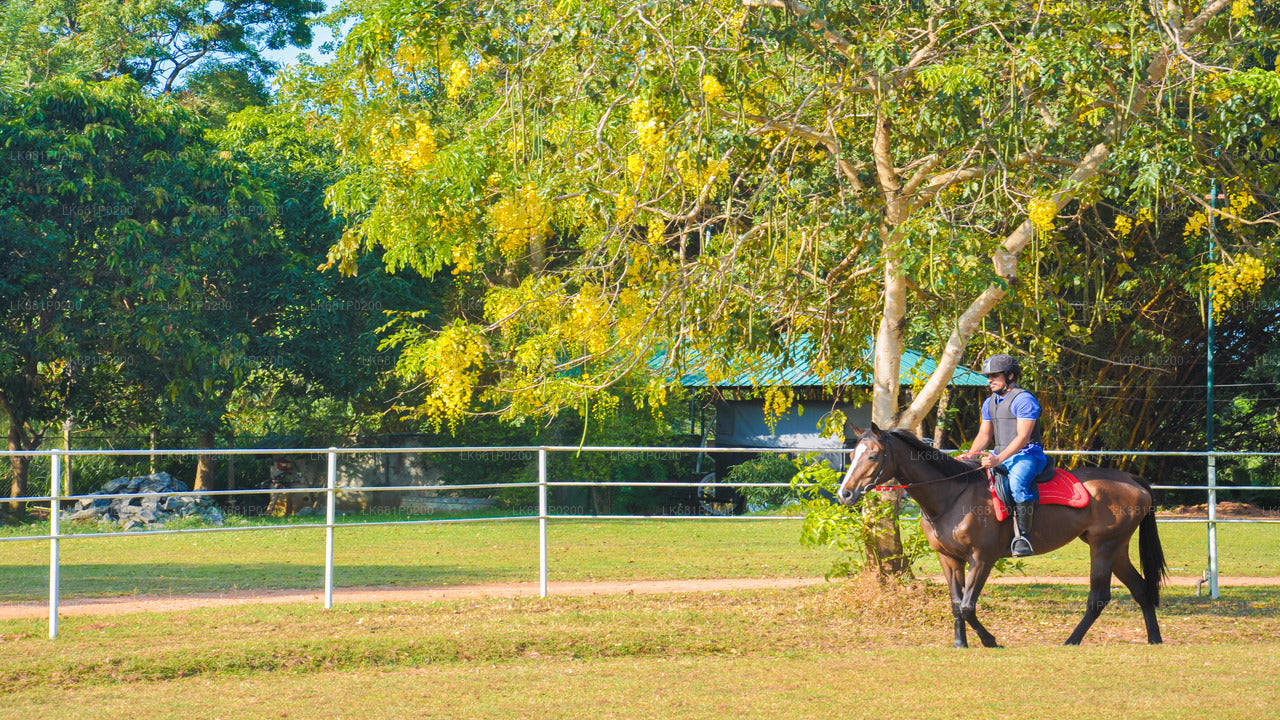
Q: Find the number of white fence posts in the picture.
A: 4